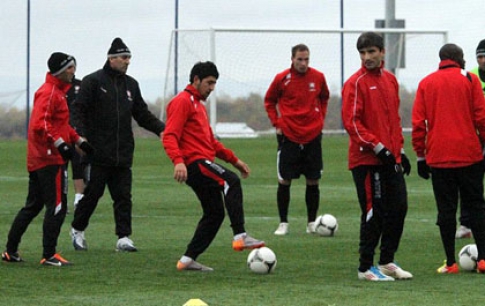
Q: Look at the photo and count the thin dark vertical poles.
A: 3